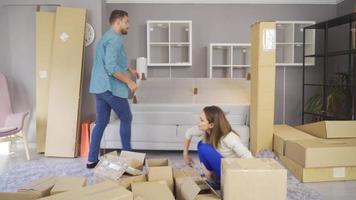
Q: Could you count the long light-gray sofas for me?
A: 1